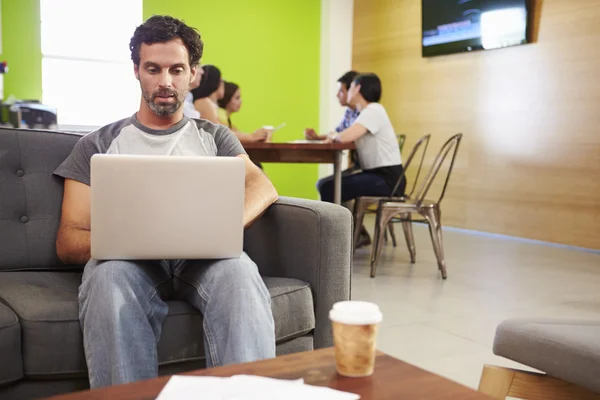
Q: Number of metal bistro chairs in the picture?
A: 3